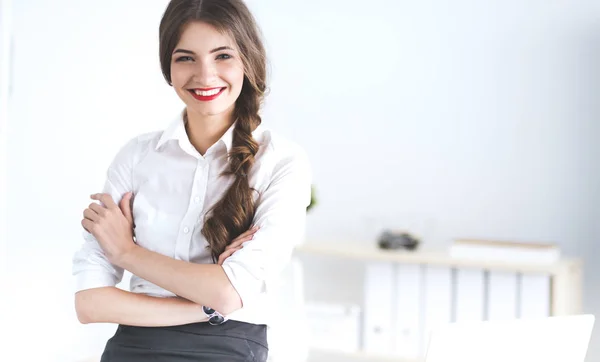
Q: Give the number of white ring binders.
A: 6